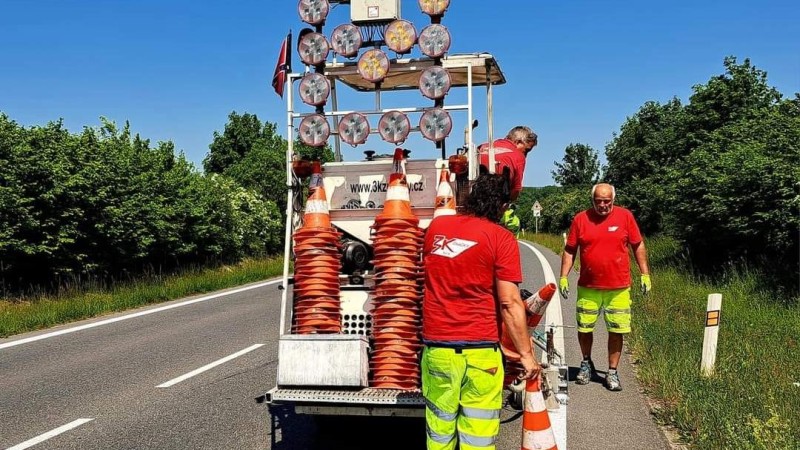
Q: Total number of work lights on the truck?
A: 13